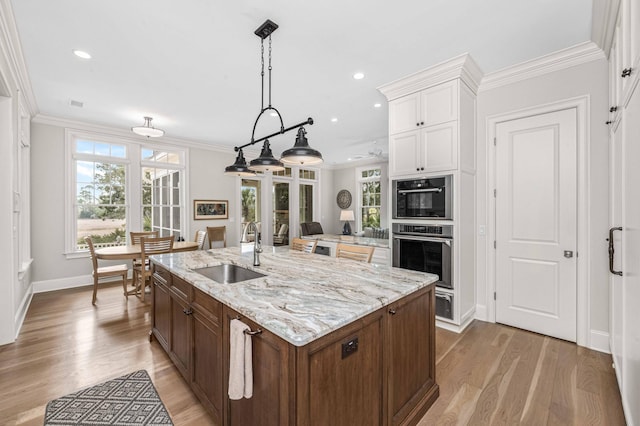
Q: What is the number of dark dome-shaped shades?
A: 3